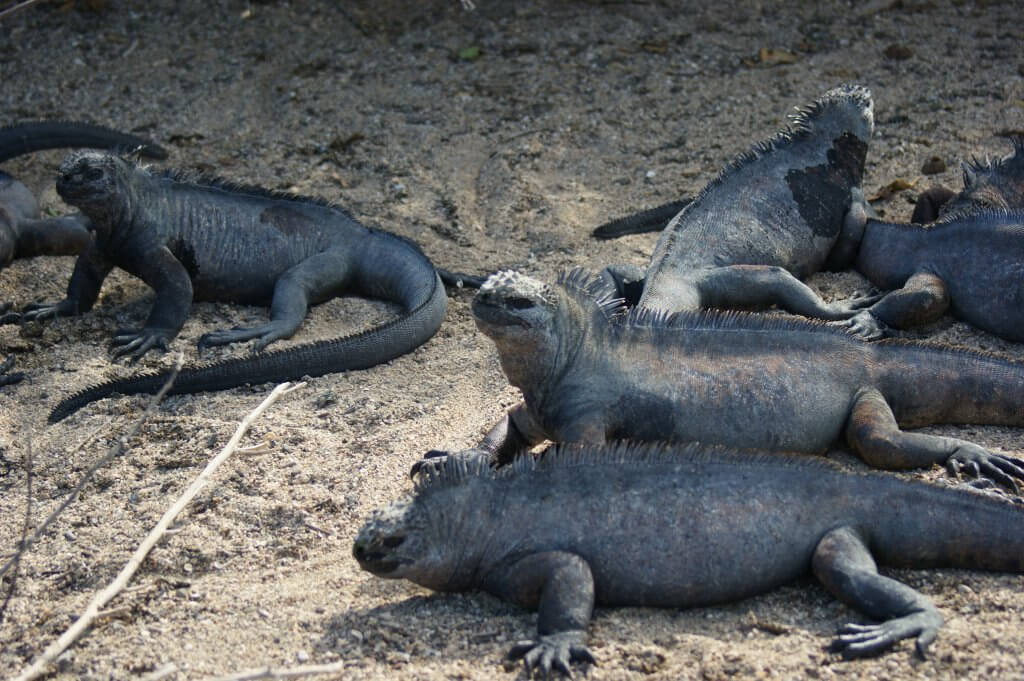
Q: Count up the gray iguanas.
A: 7